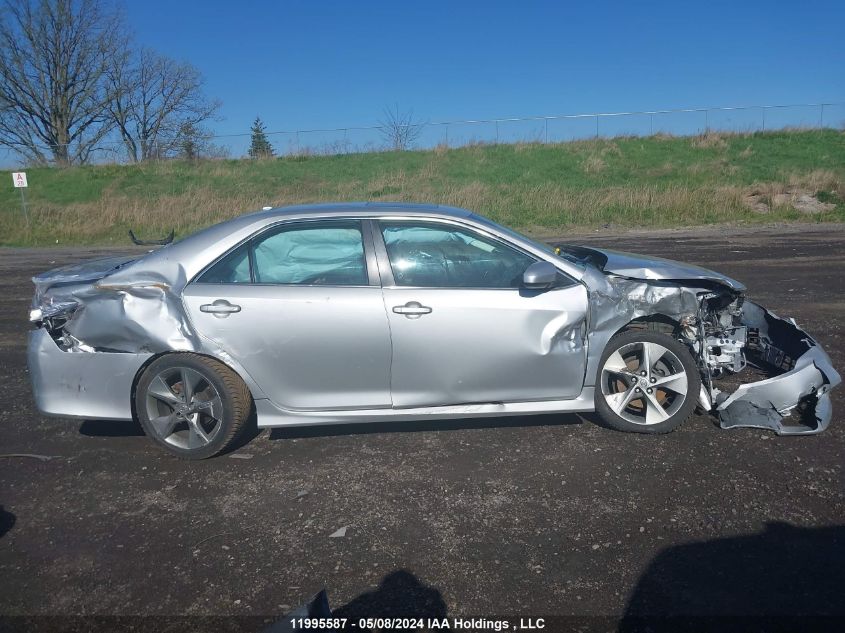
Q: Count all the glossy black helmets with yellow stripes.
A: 0